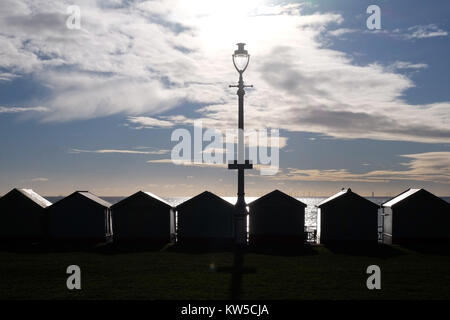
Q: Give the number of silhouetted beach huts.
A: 7